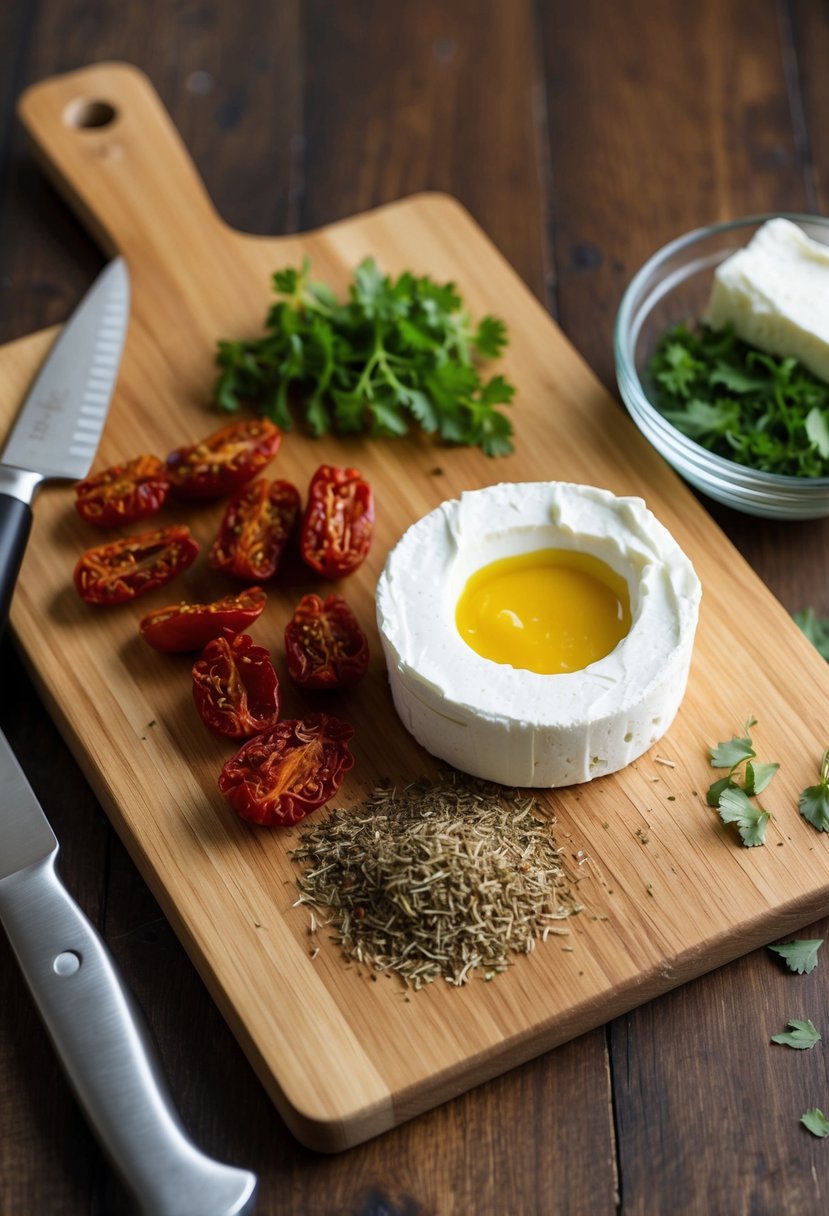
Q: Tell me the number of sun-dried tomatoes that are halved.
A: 9